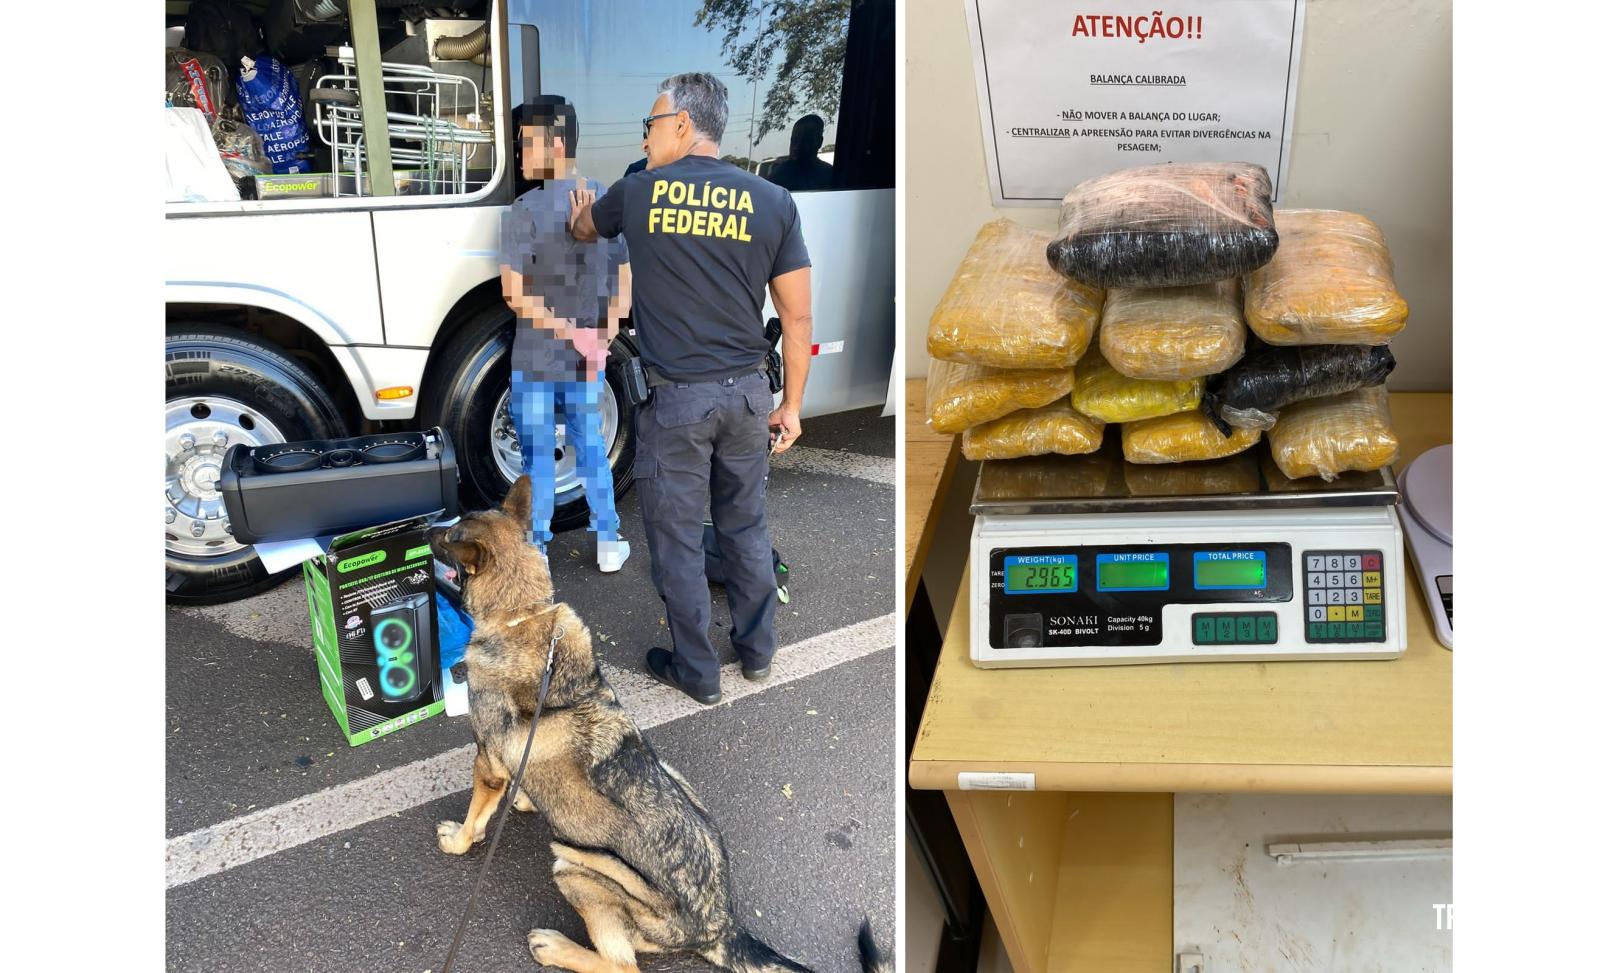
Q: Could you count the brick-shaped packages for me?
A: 10